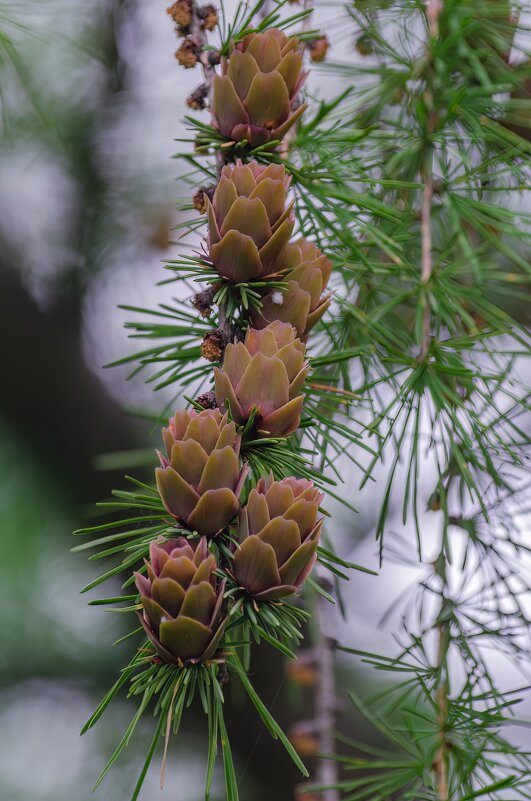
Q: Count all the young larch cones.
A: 7